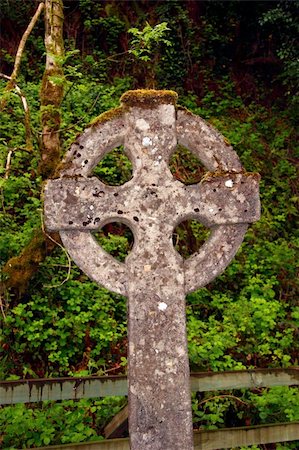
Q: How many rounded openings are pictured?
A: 4